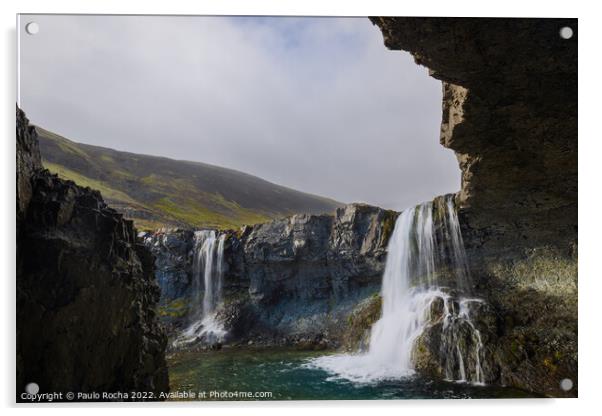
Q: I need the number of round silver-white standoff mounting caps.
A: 4